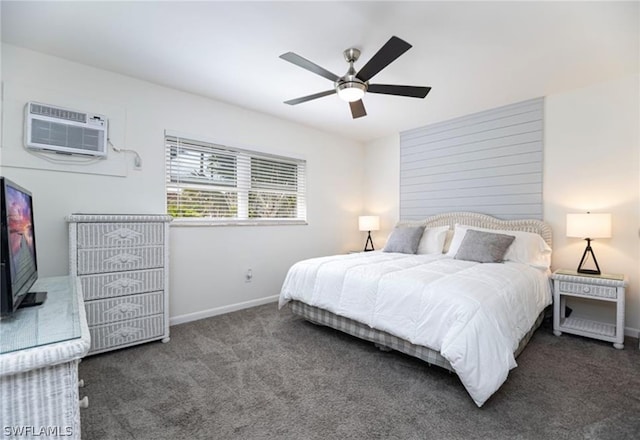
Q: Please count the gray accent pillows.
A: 2